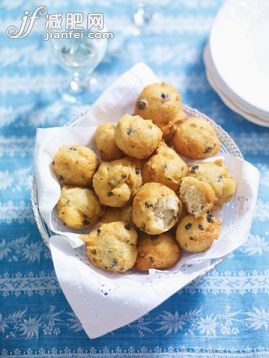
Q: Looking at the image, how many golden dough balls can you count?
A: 15